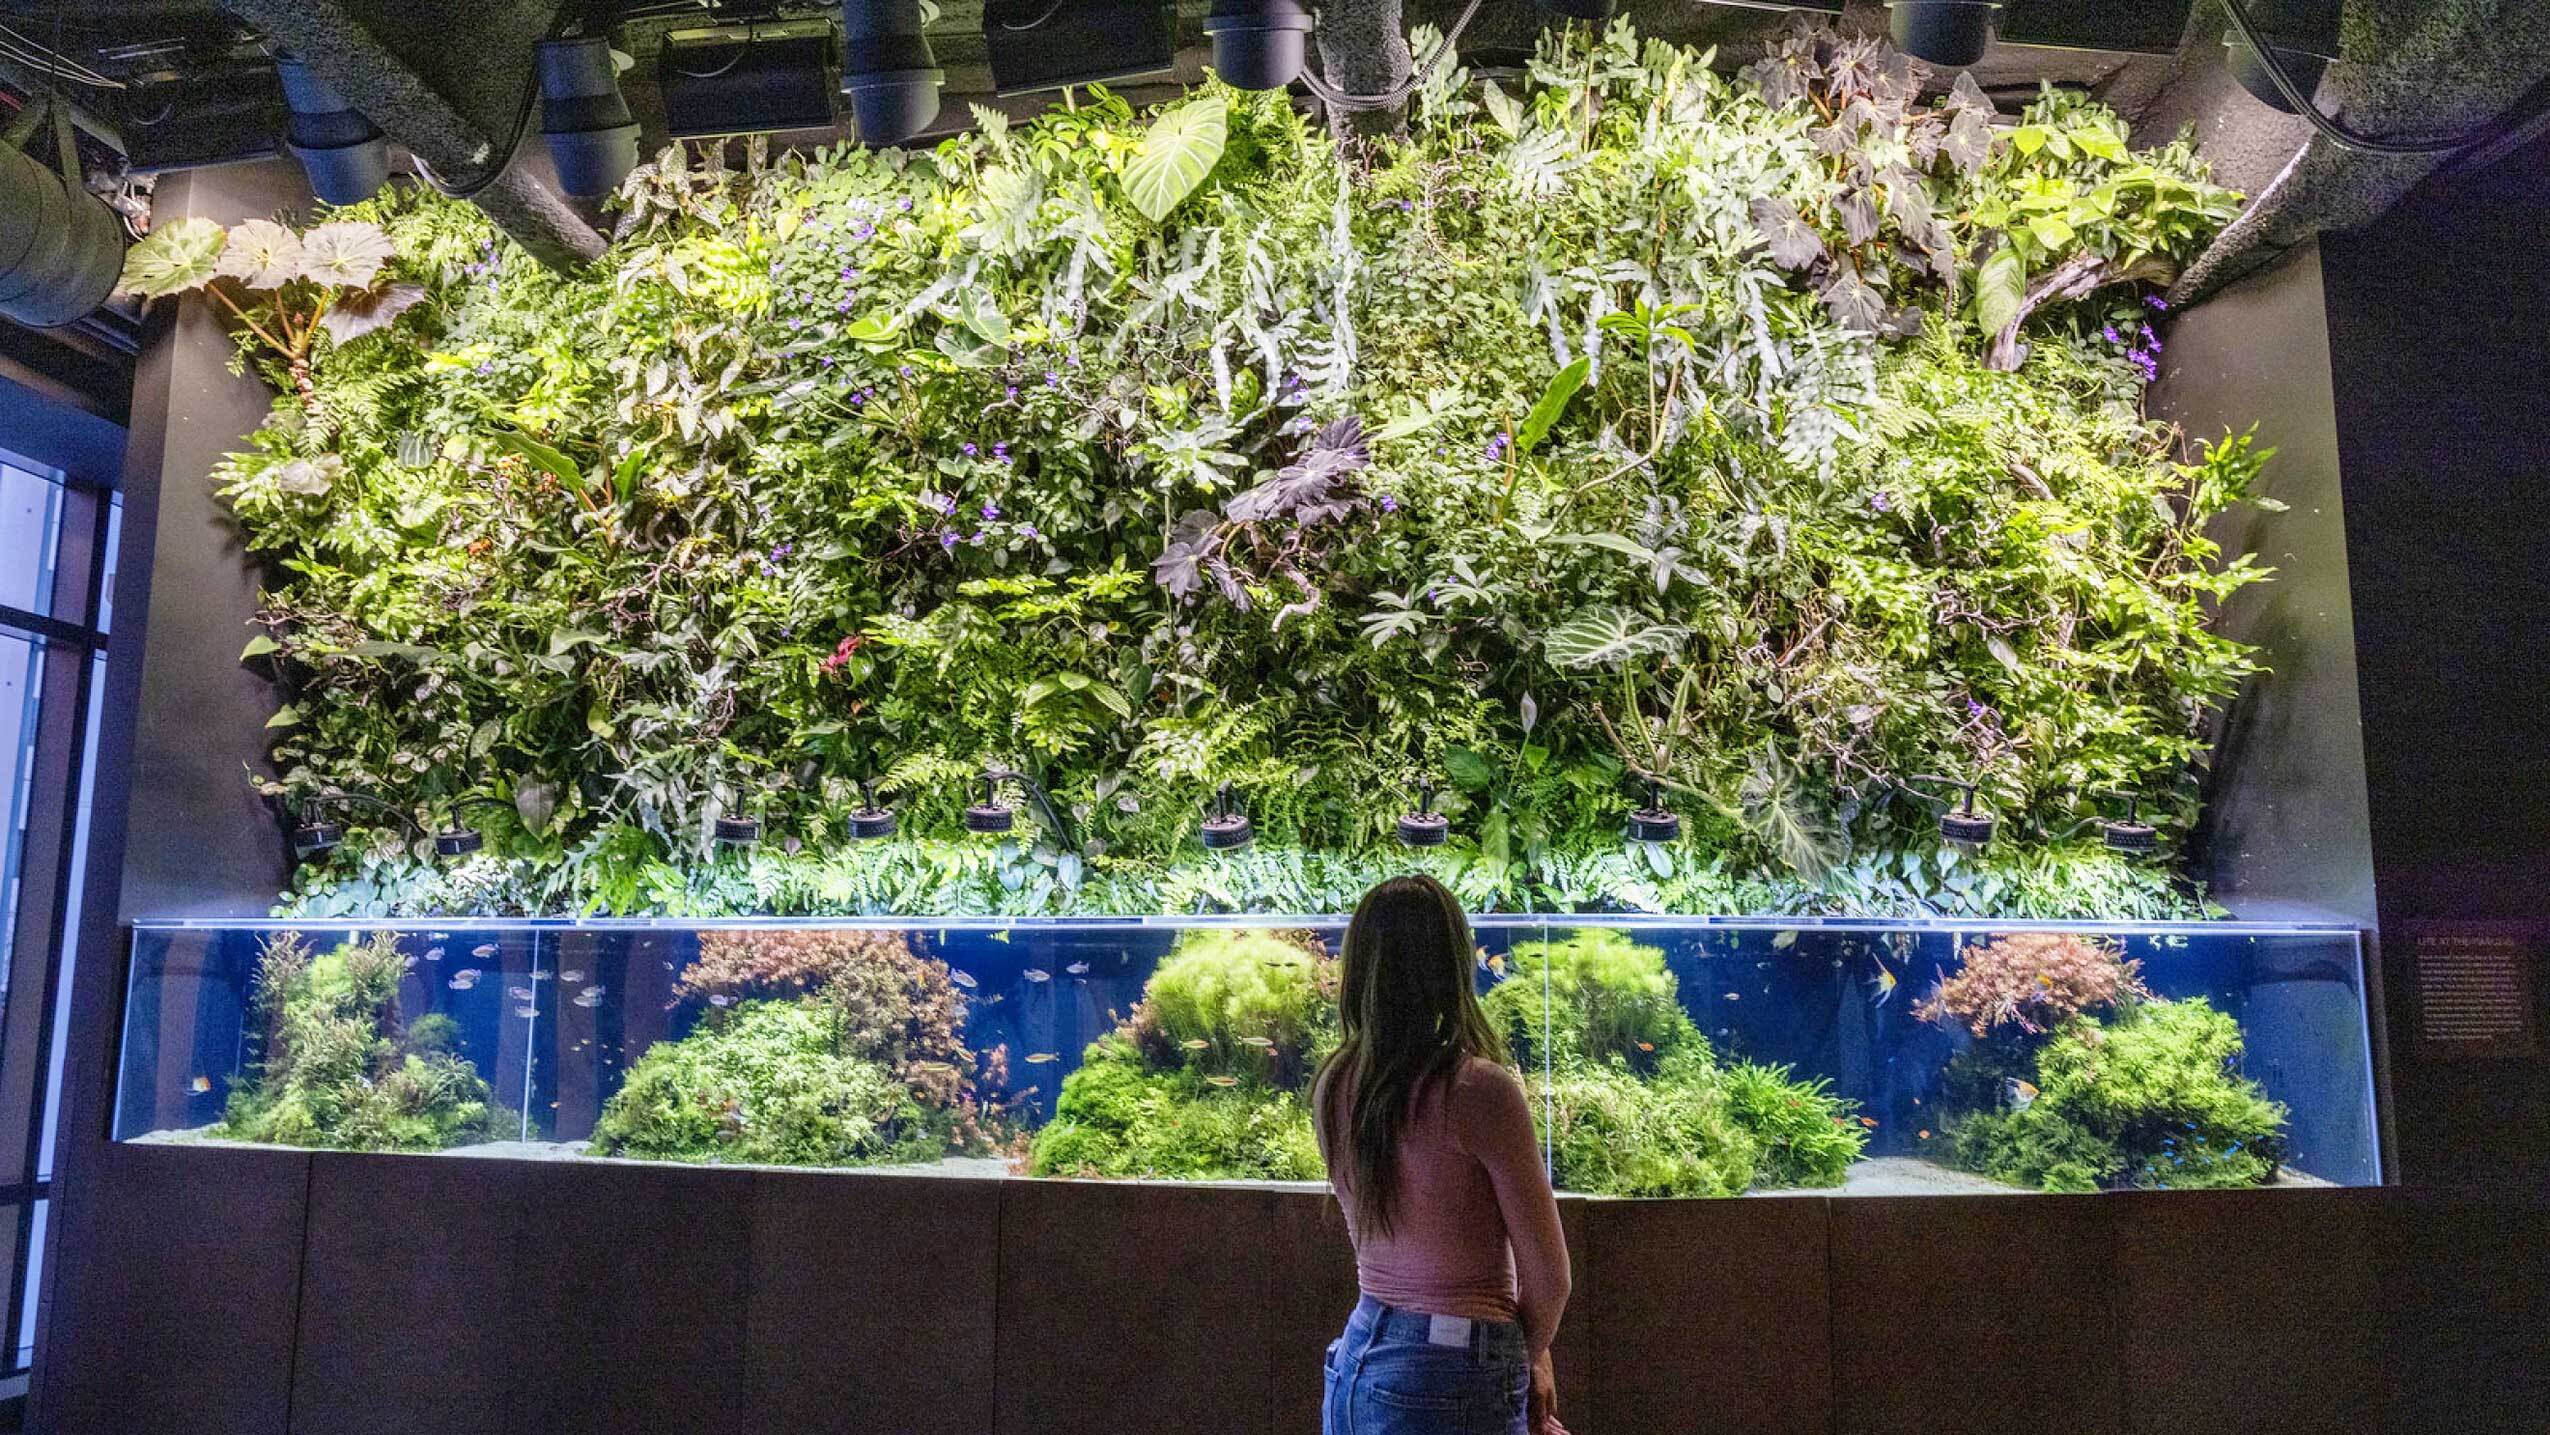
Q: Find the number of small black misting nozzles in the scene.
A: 10